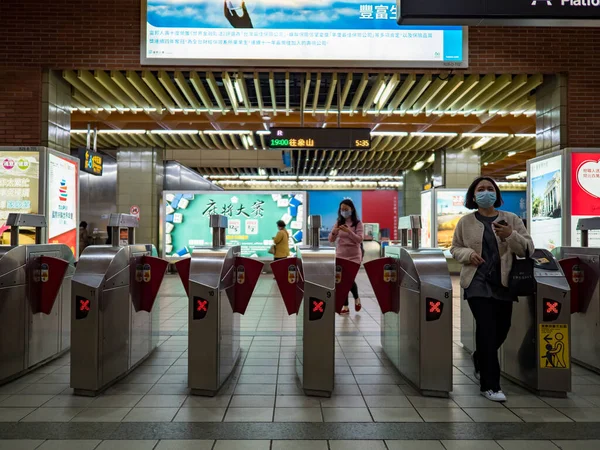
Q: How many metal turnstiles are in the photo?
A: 7